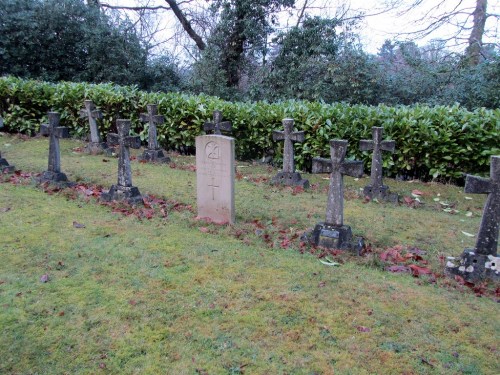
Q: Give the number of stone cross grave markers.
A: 9